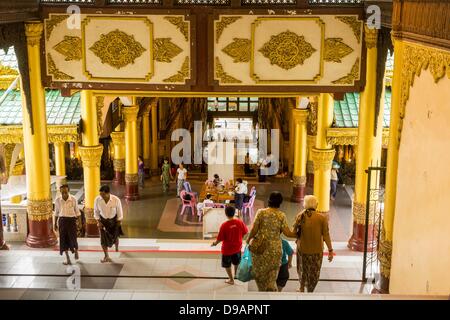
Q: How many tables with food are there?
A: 1